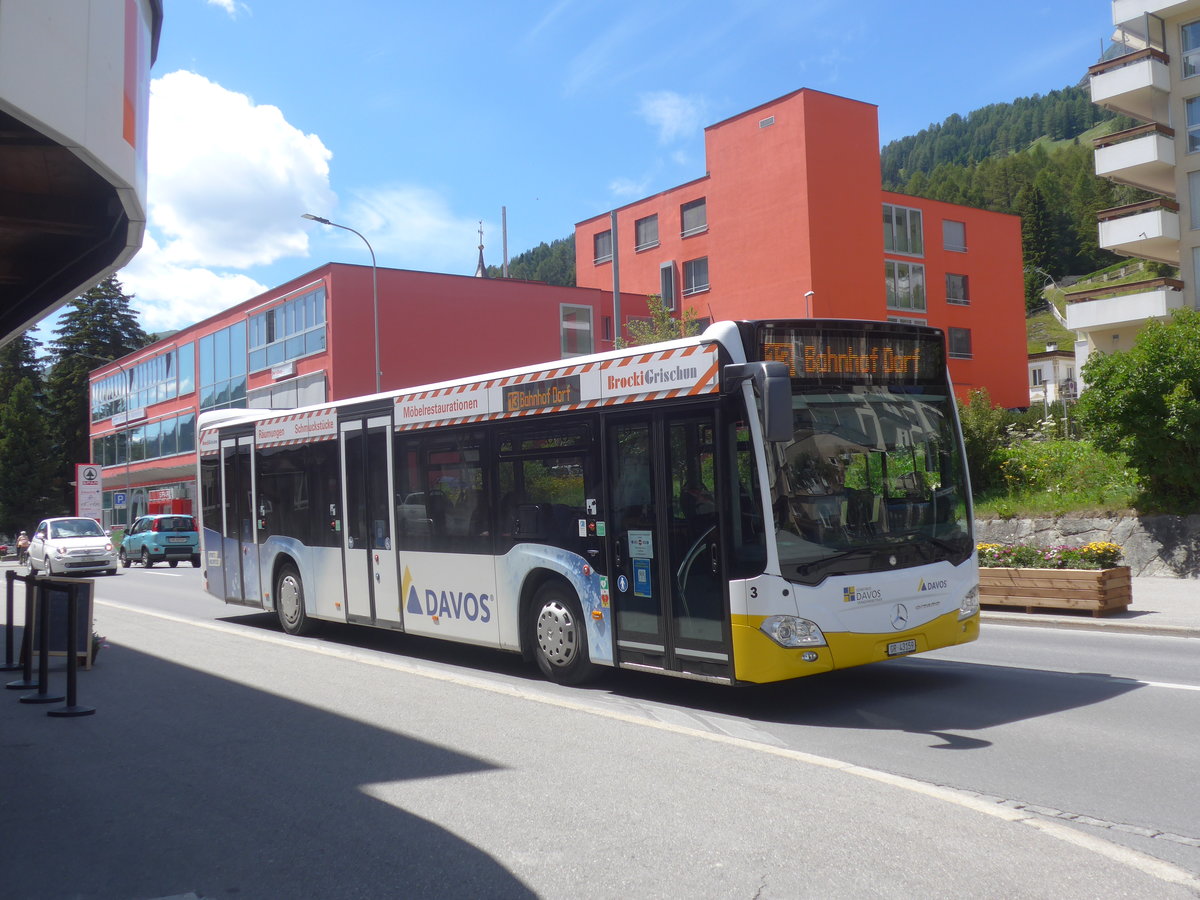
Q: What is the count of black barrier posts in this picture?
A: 4